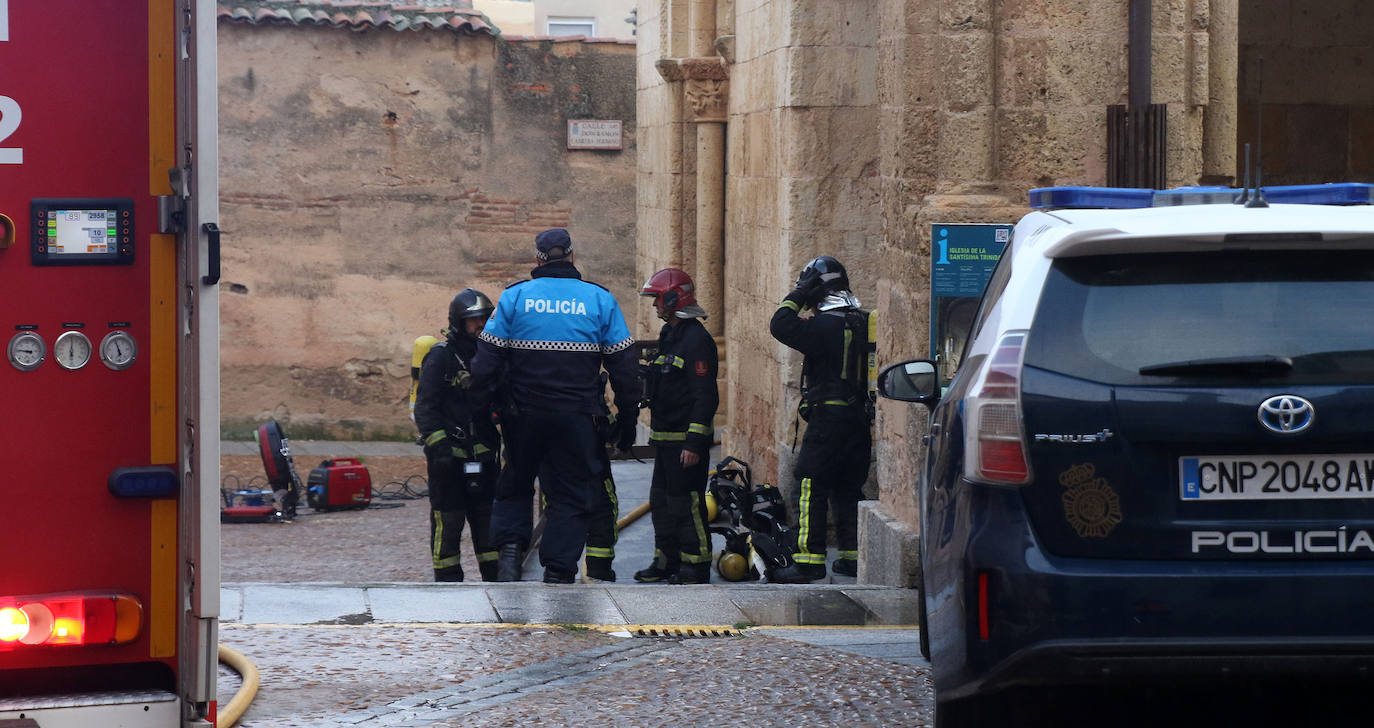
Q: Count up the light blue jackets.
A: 1